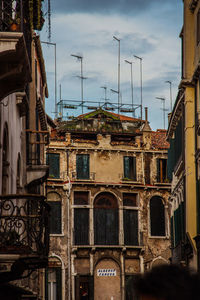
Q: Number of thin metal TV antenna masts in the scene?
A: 8